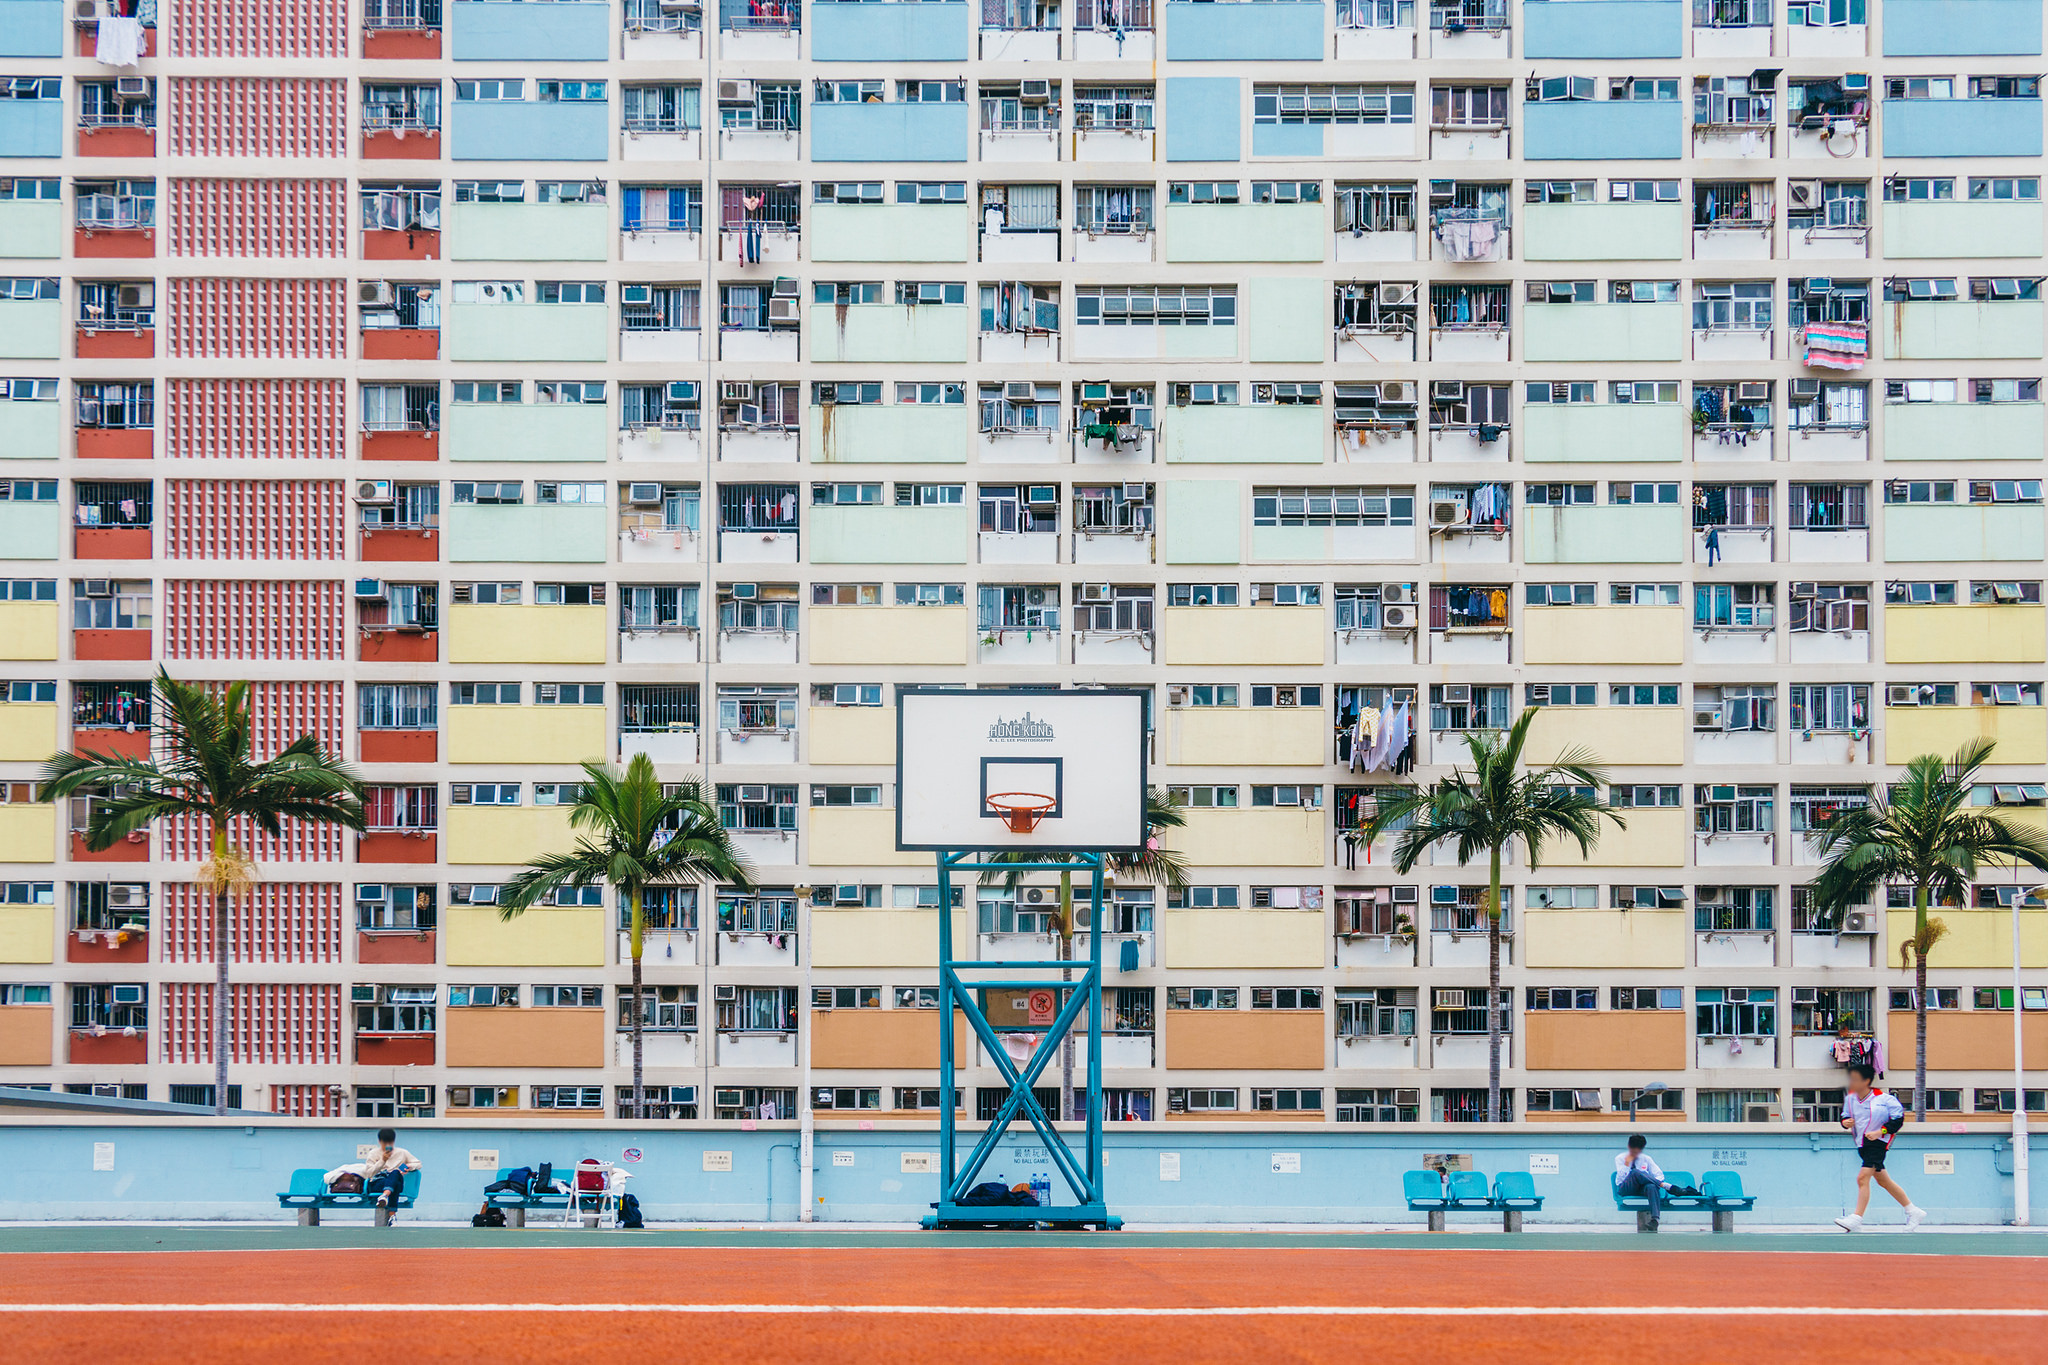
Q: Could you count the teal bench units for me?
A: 4